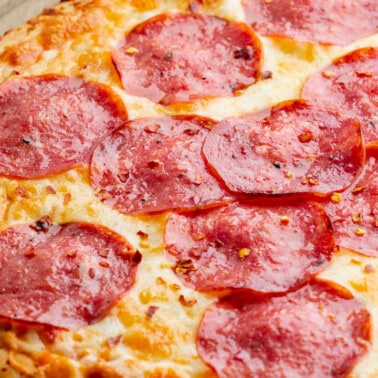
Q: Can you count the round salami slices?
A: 10